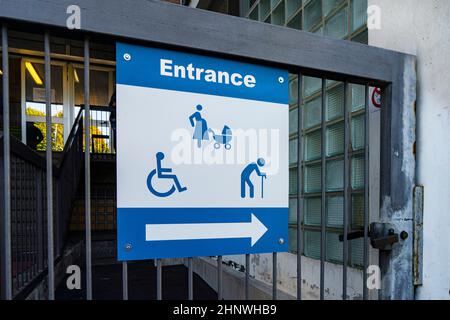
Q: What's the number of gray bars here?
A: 13